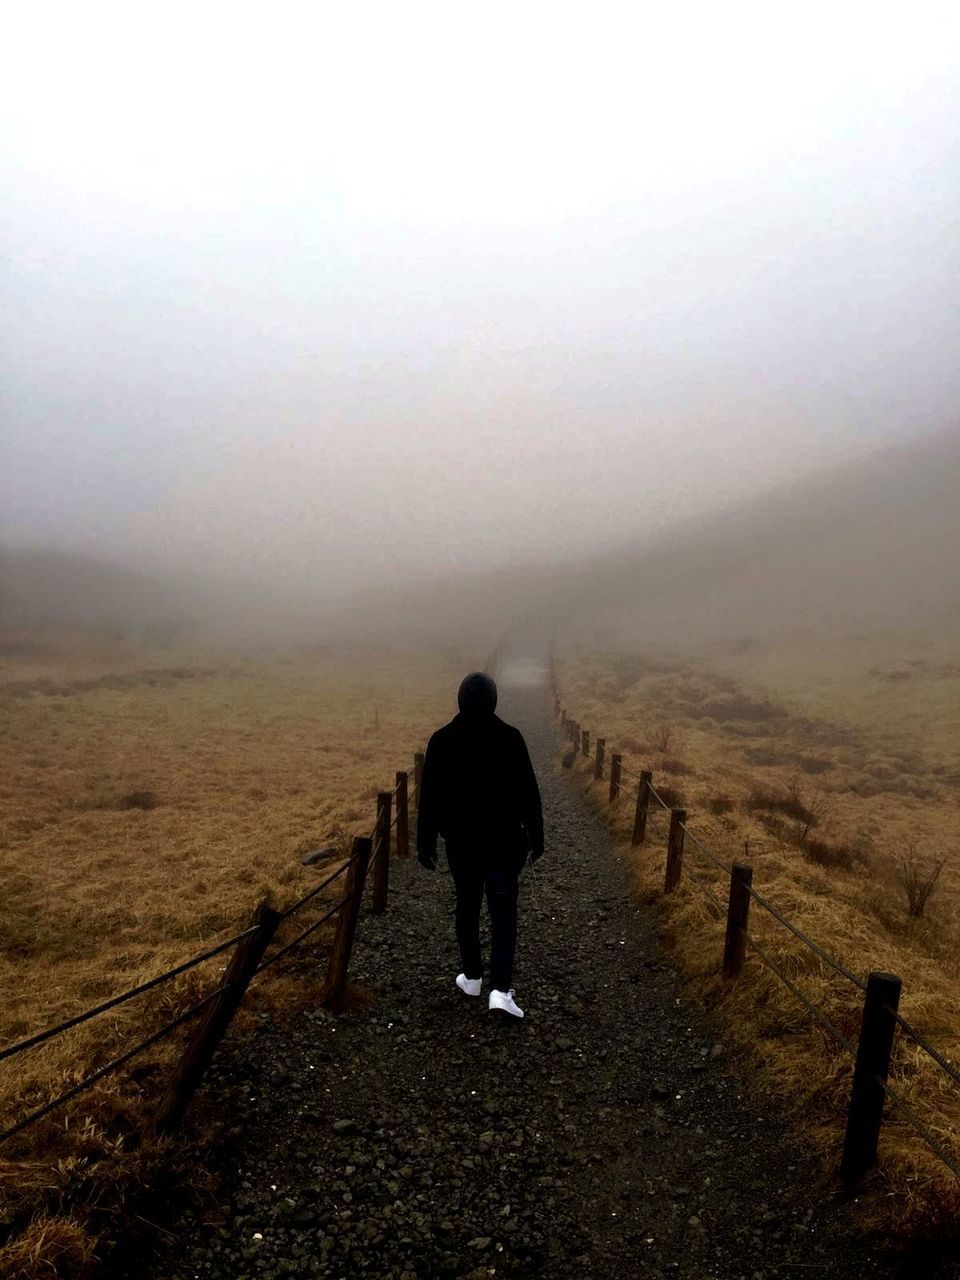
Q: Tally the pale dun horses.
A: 0